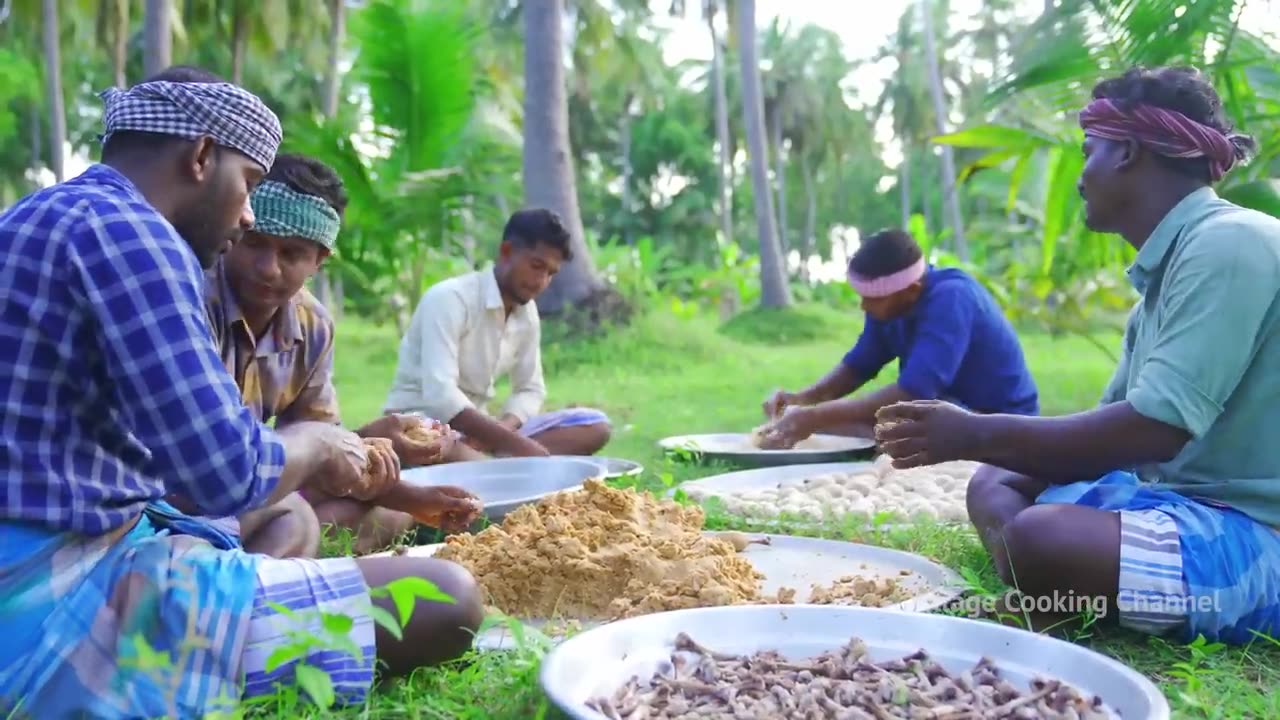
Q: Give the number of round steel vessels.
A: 6